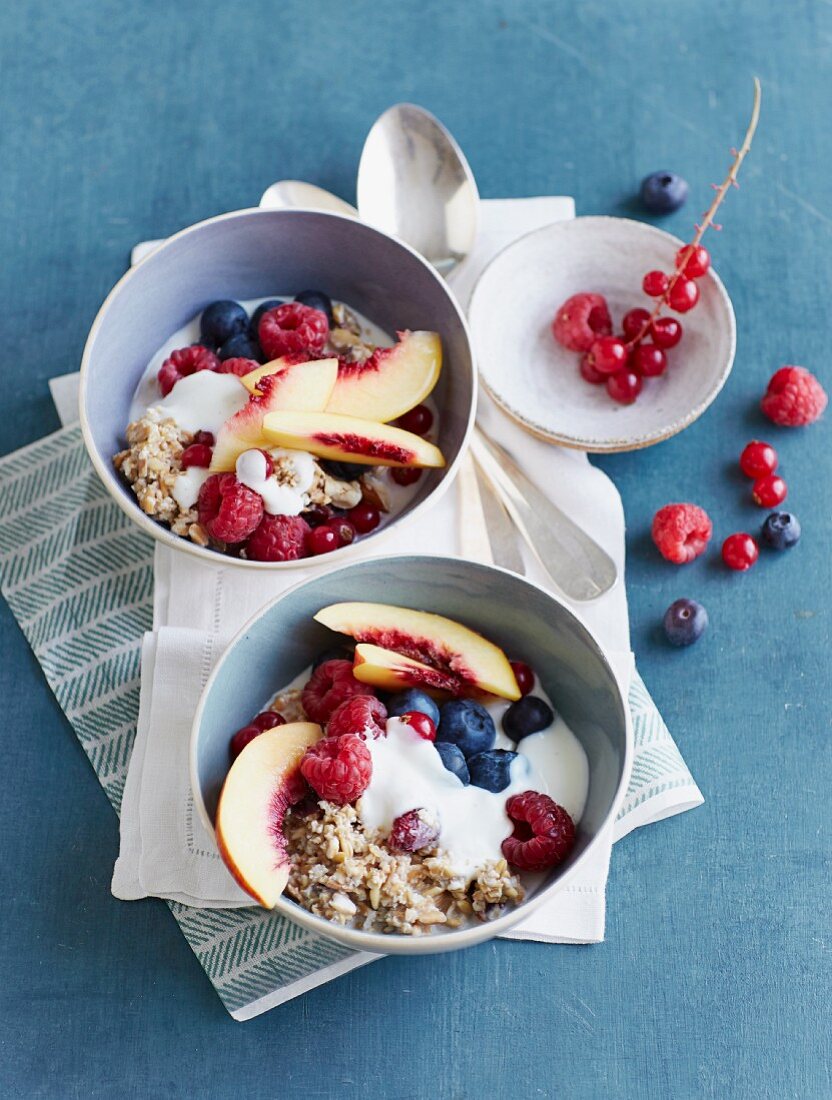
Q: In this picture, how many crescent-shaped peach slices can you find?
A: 6